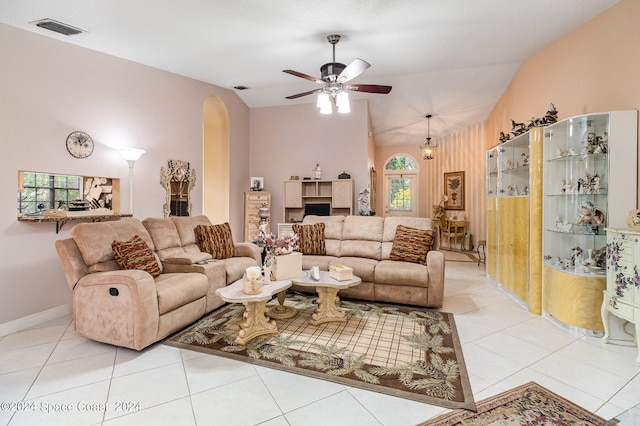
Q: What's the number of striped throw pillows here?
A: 4